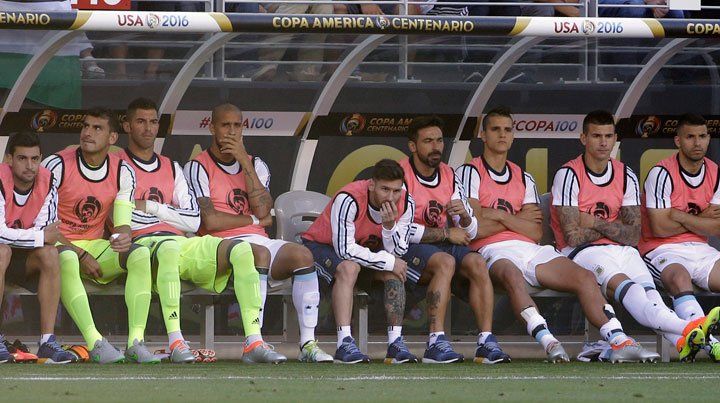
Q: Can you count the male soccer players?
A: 9